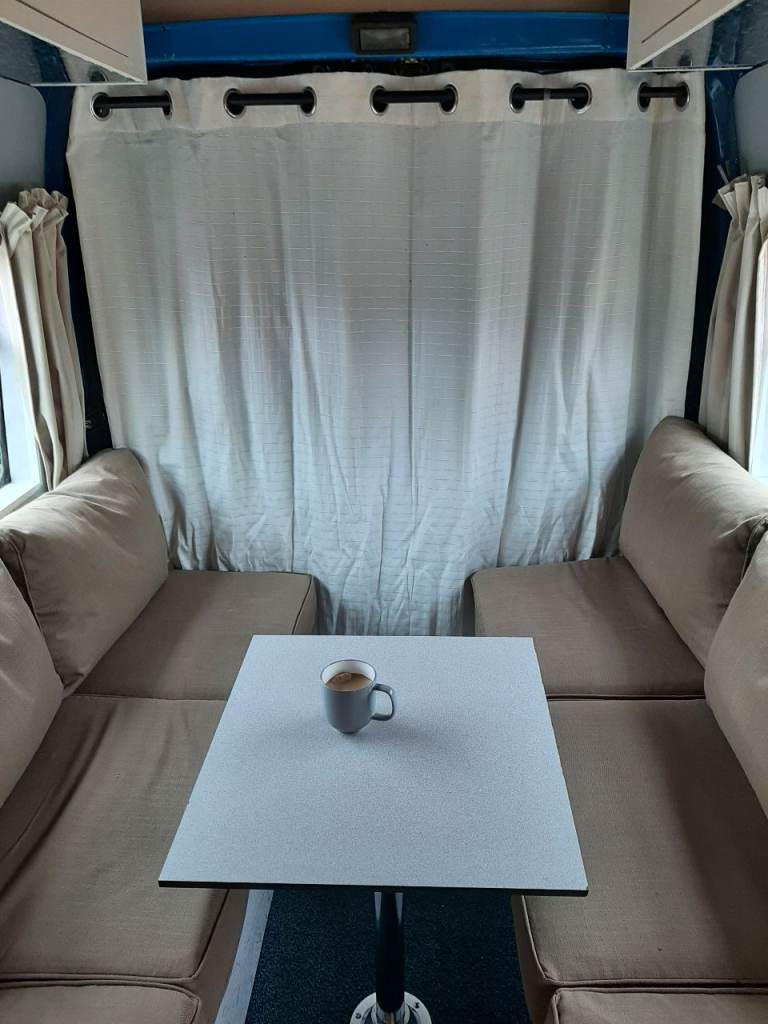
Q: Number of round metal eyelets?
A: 10